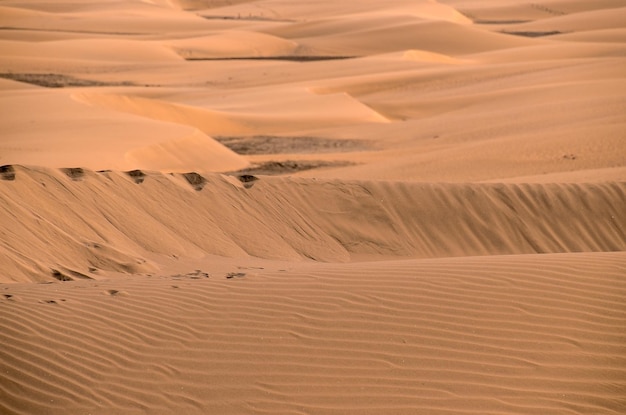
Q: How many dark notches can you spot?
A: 5